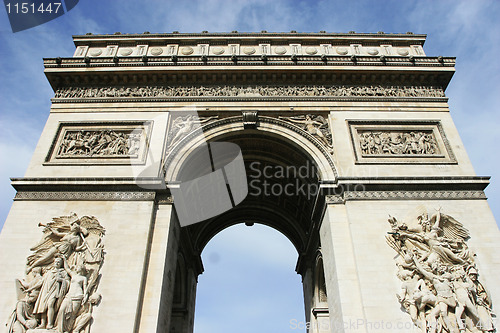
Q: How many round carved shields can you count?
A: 11